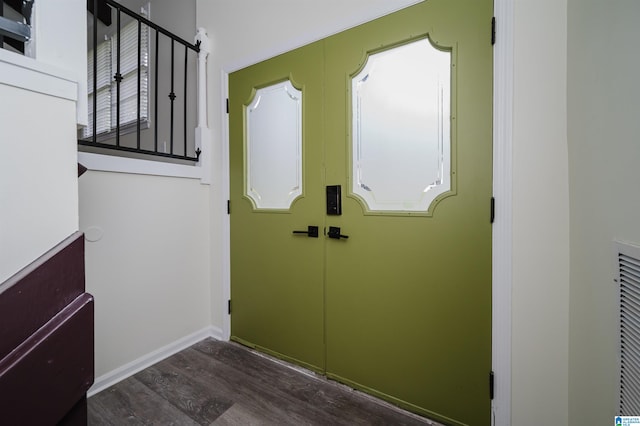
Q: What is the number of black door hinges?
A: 6